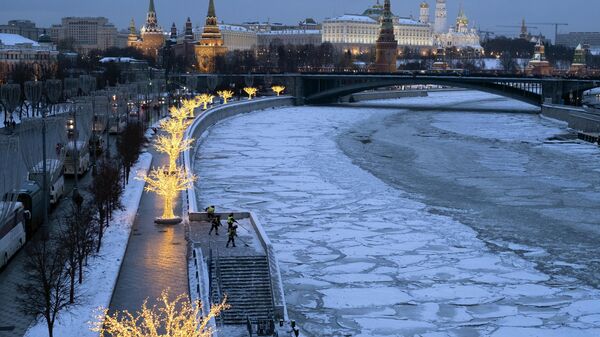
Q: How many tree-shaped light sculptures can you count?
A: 10